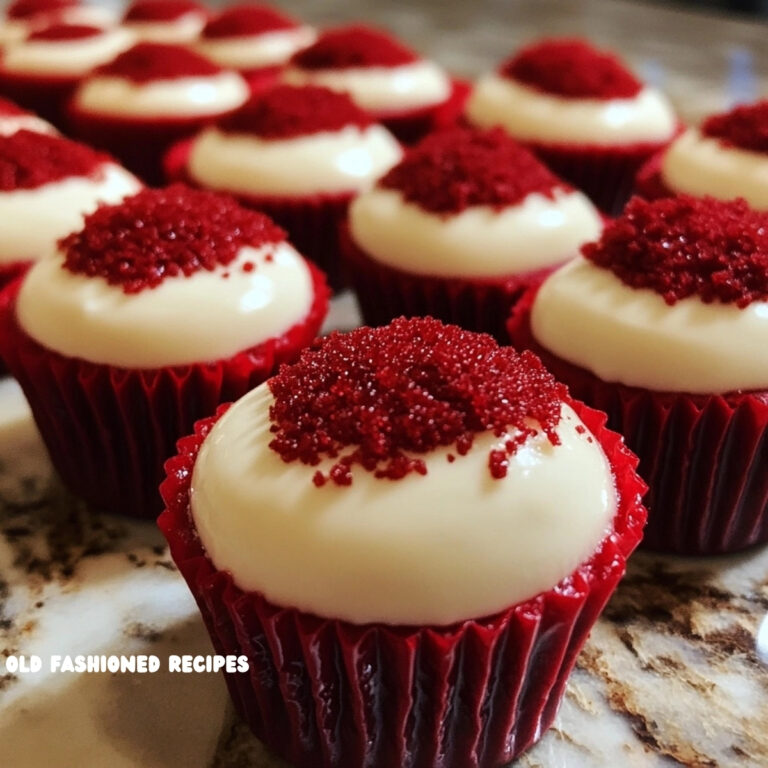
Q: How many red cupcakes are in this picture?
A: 15